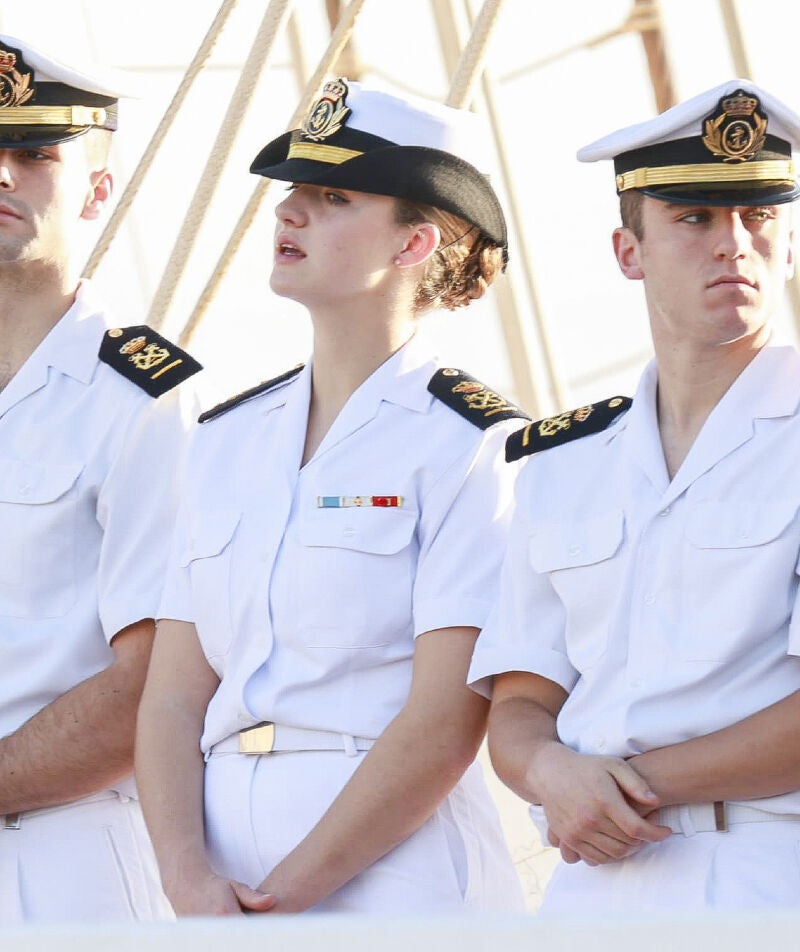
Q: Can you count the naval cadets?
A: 3